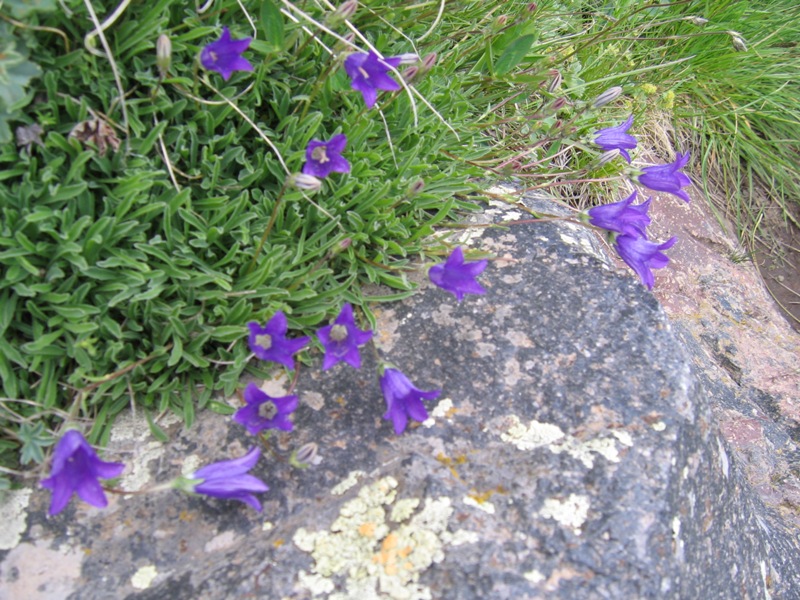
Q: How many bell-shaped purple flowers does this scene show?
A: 14